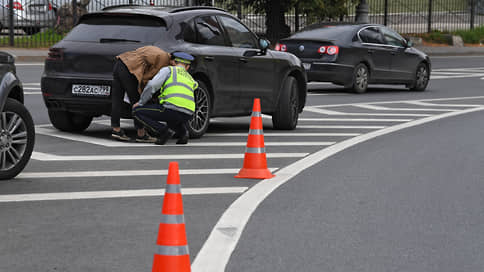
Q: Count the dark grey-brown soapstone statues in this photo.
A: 0